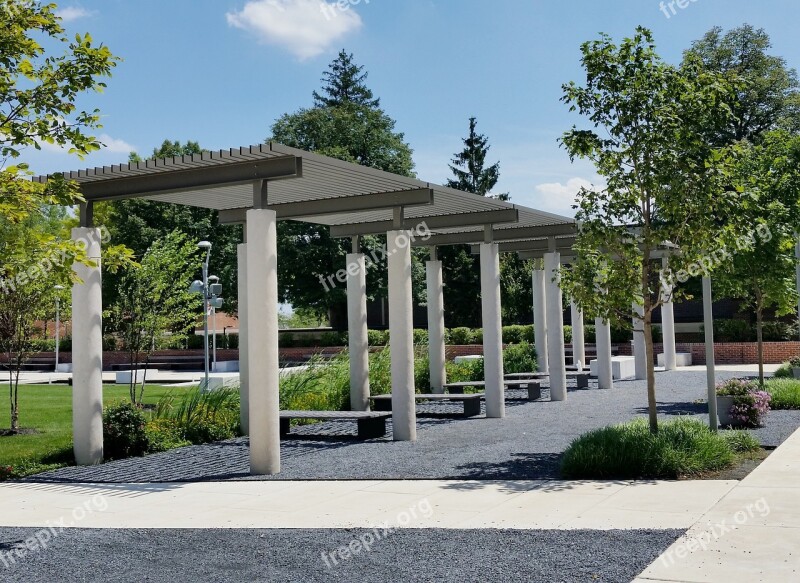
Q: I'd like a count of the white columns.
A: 13